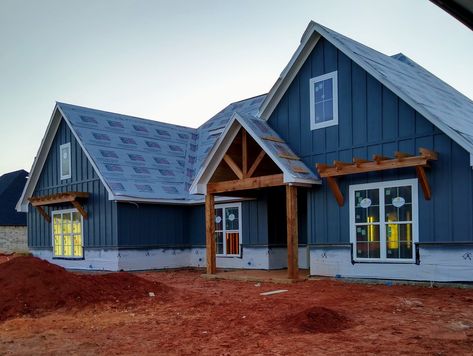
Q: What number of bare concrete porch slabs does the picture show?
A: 1